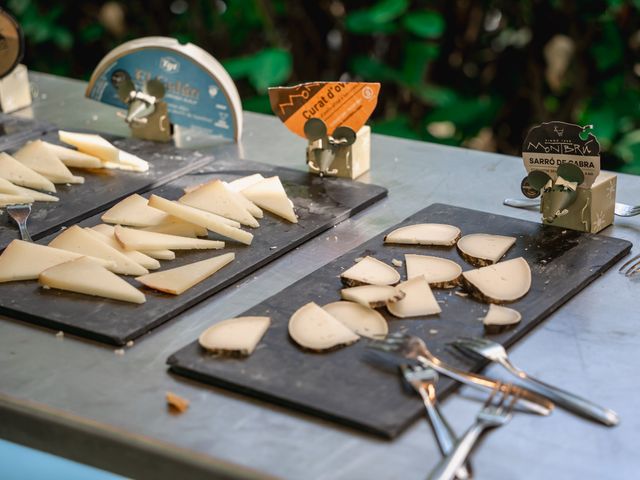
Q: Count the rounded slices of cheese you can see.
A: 11